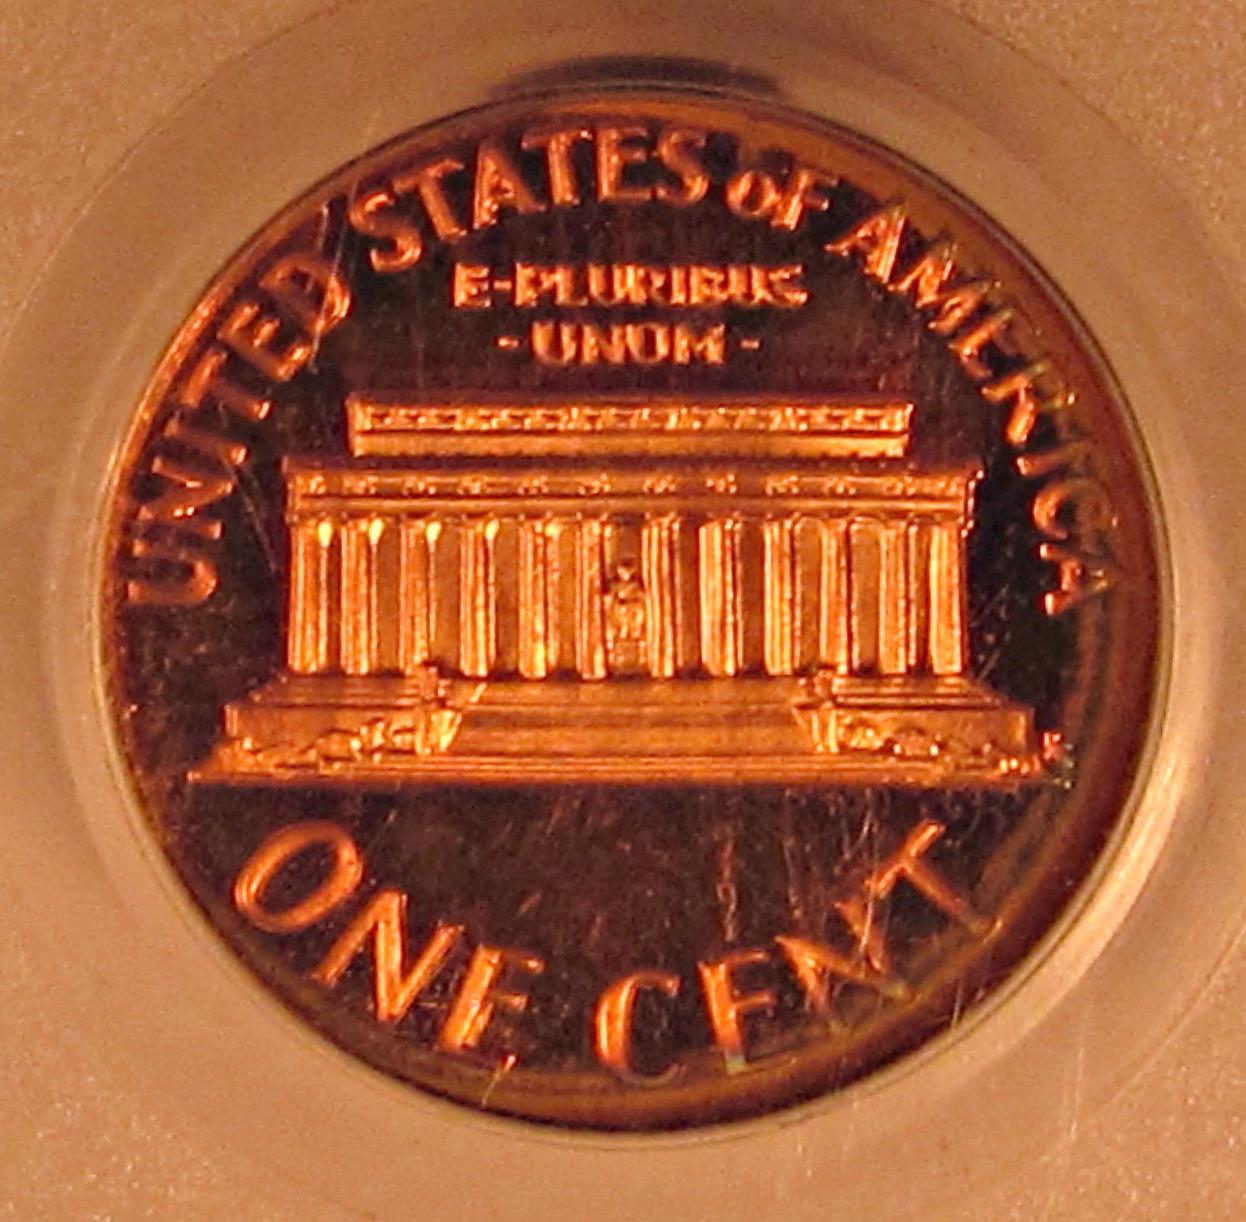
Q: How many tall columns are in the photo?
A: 12